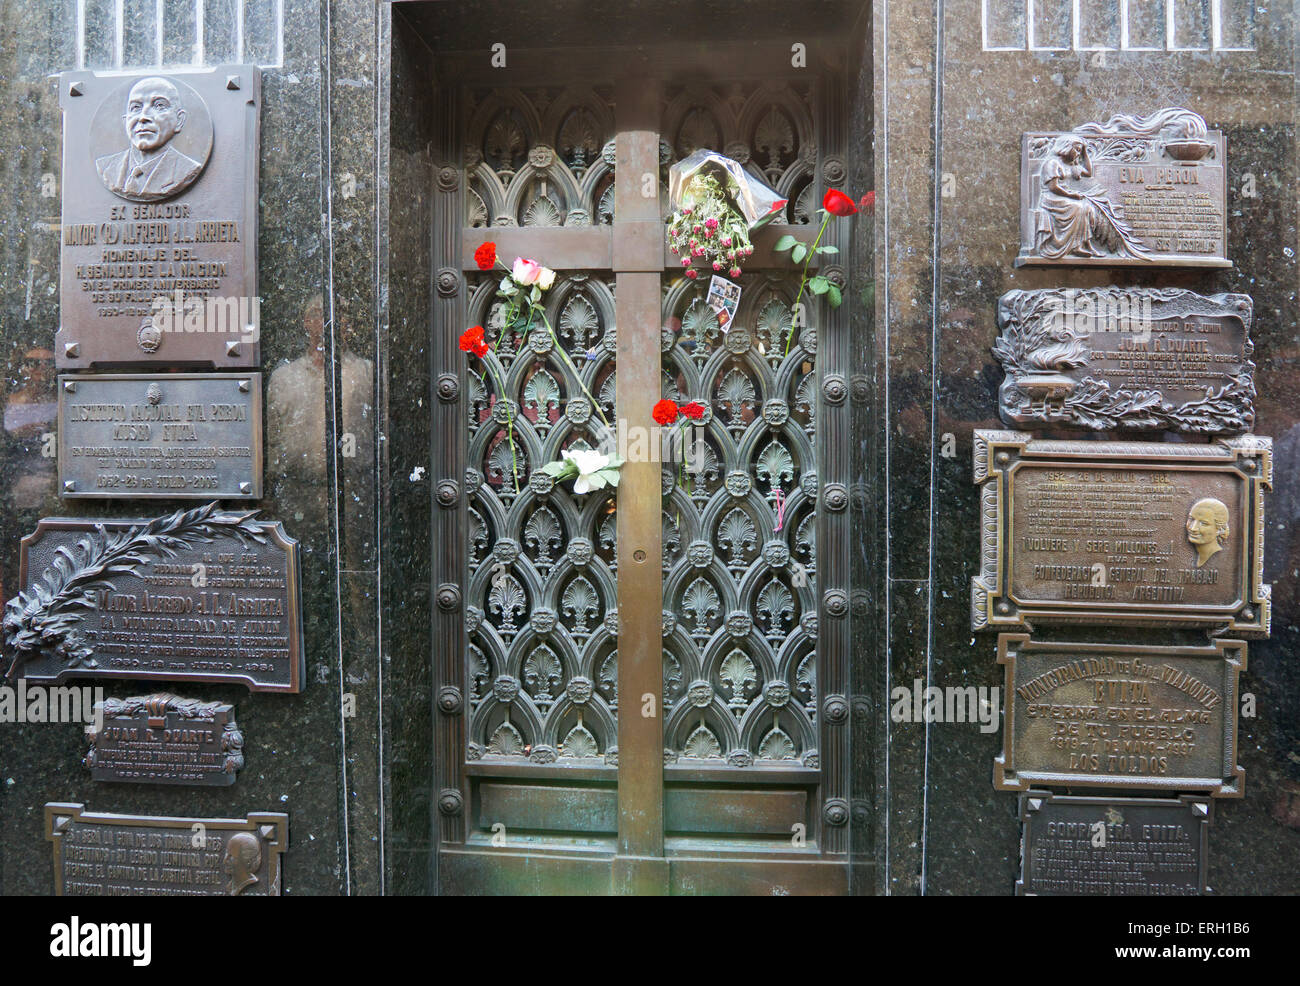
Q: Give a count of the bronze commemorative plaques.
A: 10